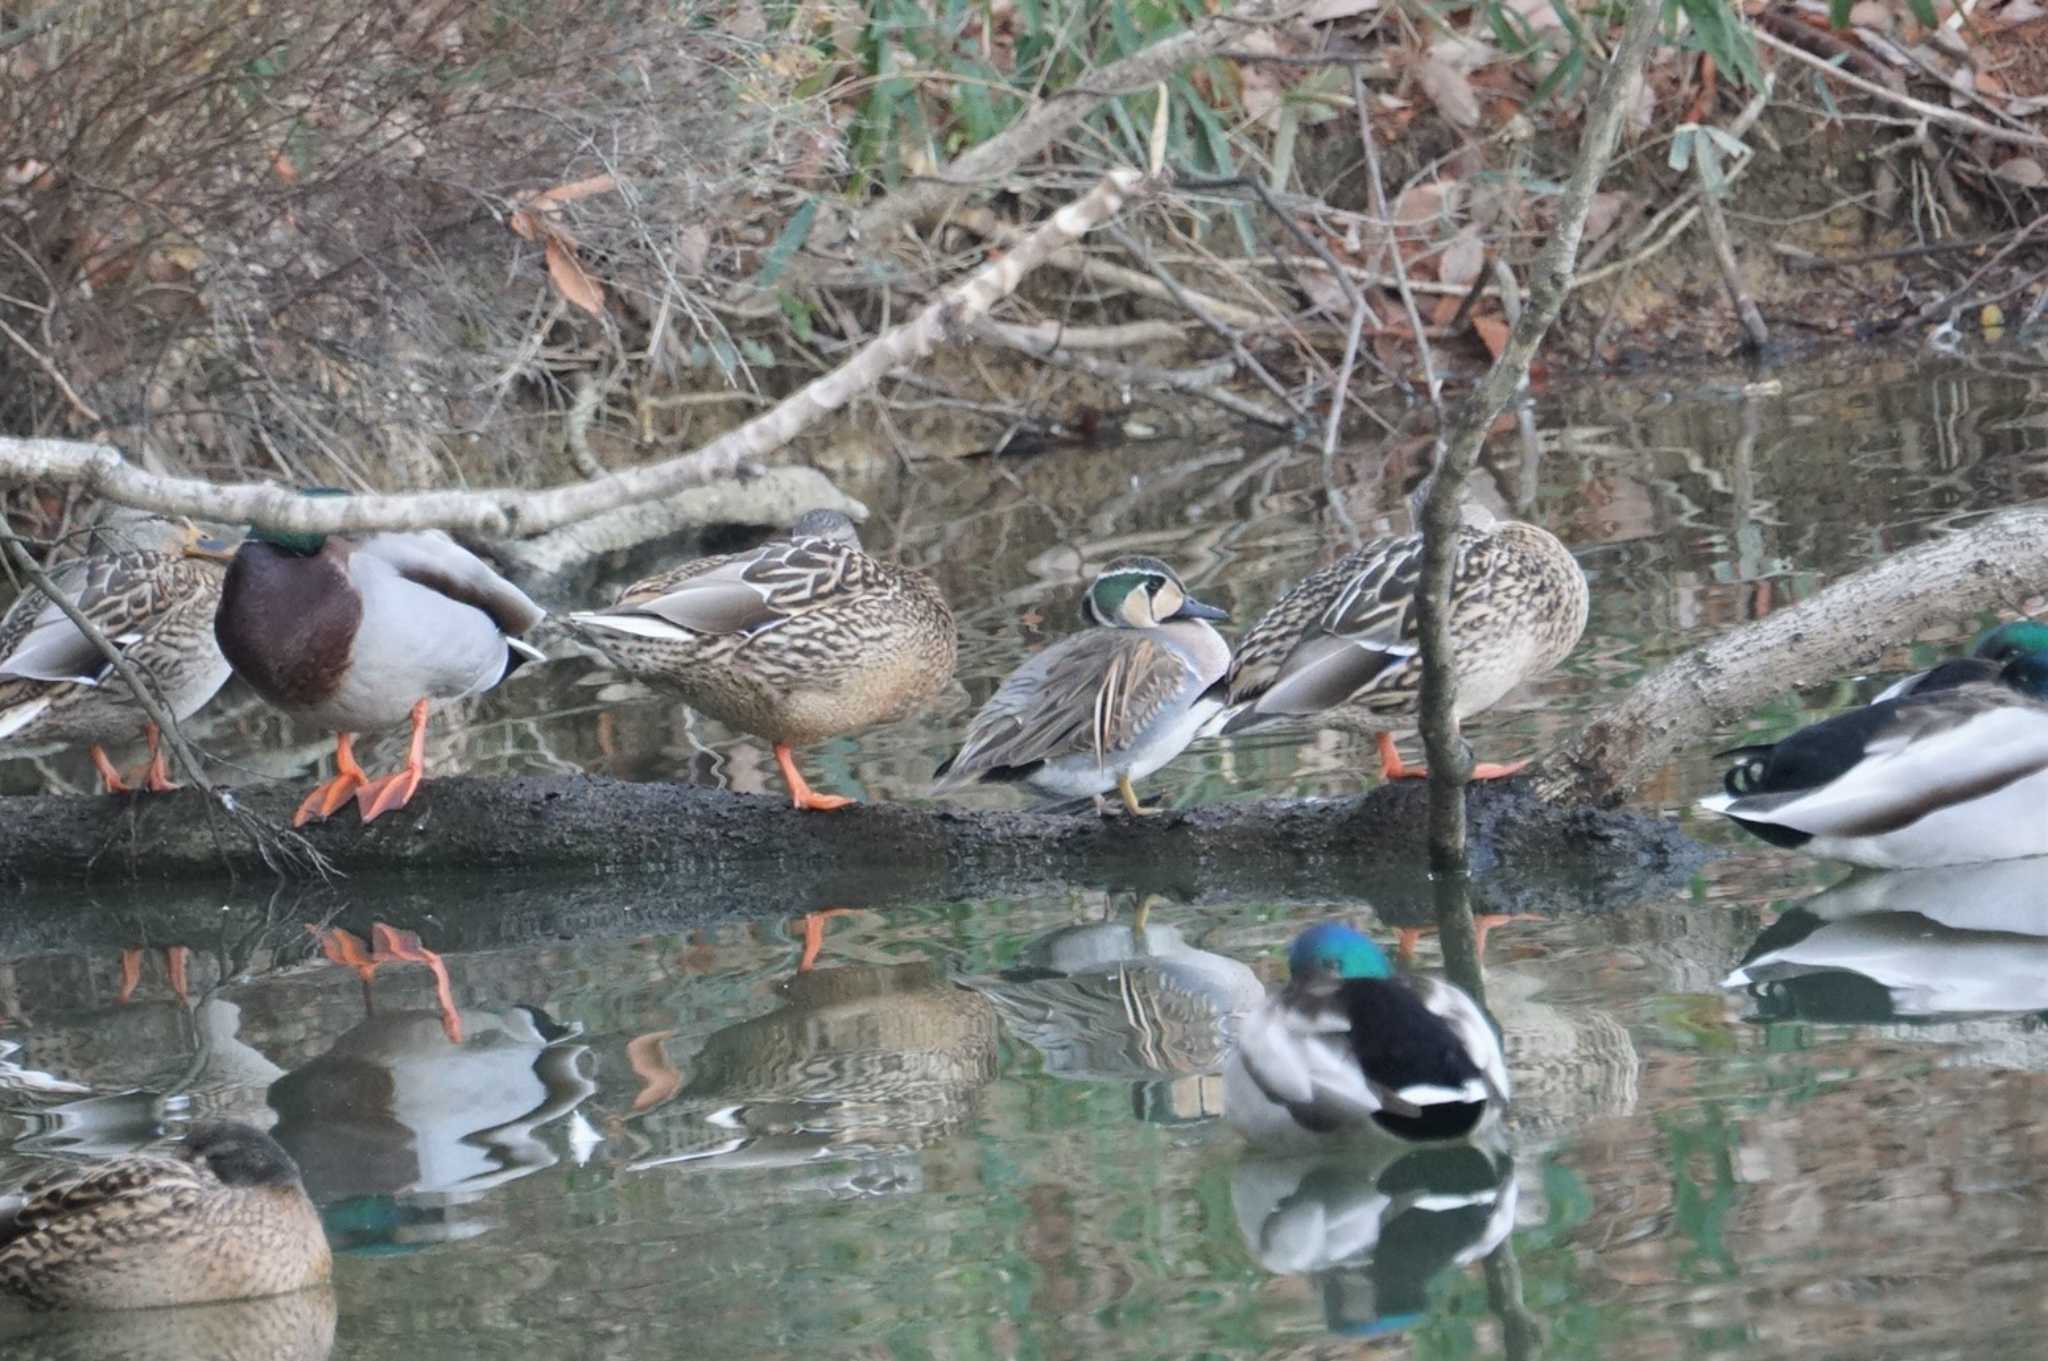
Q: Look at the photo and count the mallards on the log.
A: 4